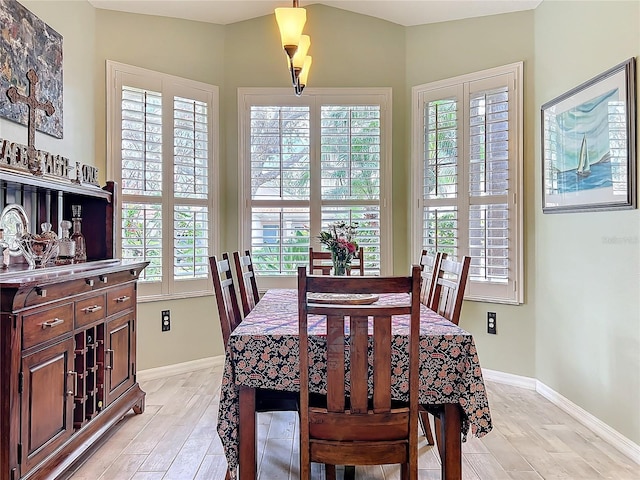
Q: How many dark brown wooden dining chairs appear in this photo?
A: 6